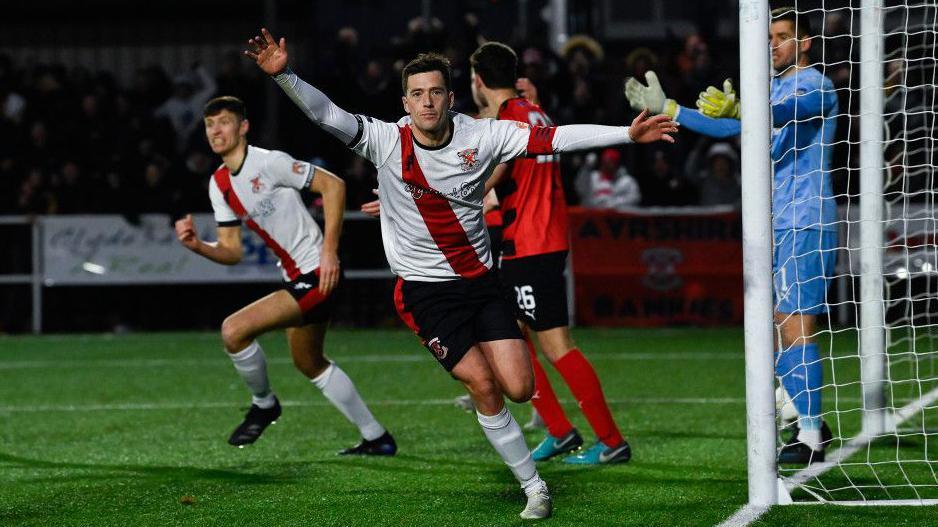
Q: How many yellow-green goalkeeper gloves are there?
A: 2